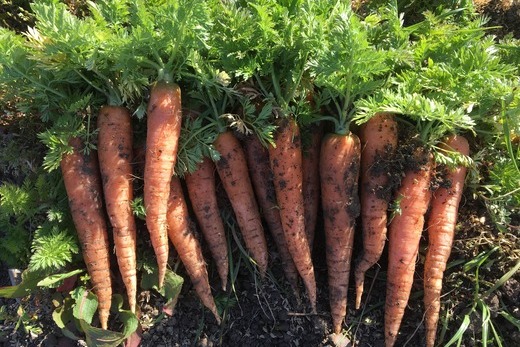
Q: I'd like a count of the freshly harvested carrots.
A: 13